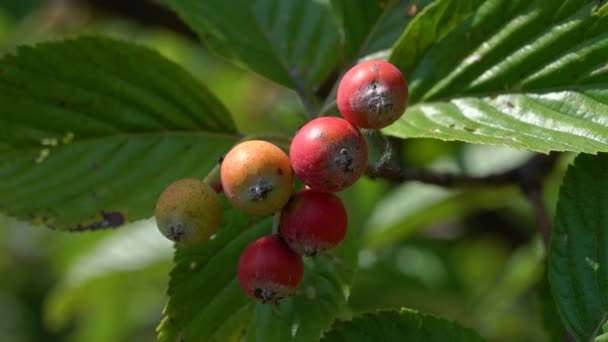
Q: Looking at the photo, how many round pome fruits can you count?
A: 6